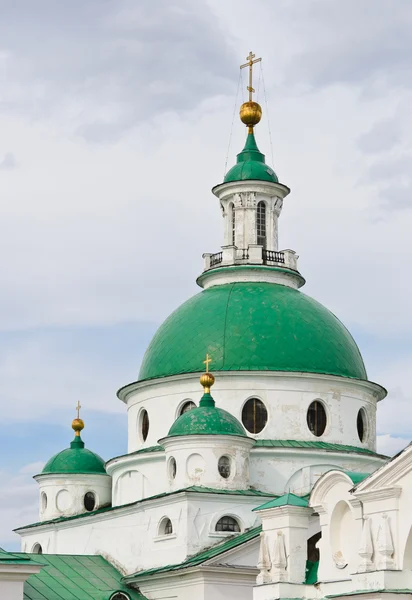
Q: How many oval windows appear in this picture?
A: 9